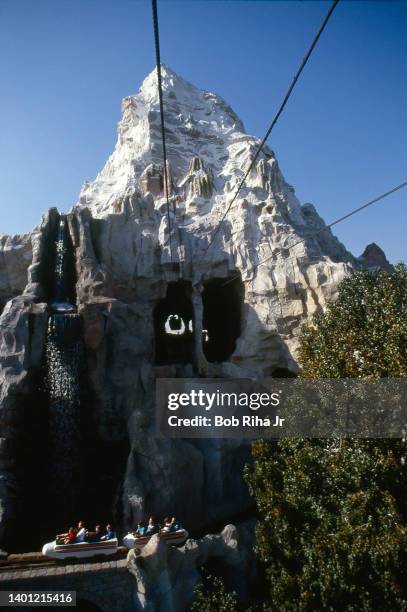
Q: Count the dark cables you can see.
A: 3